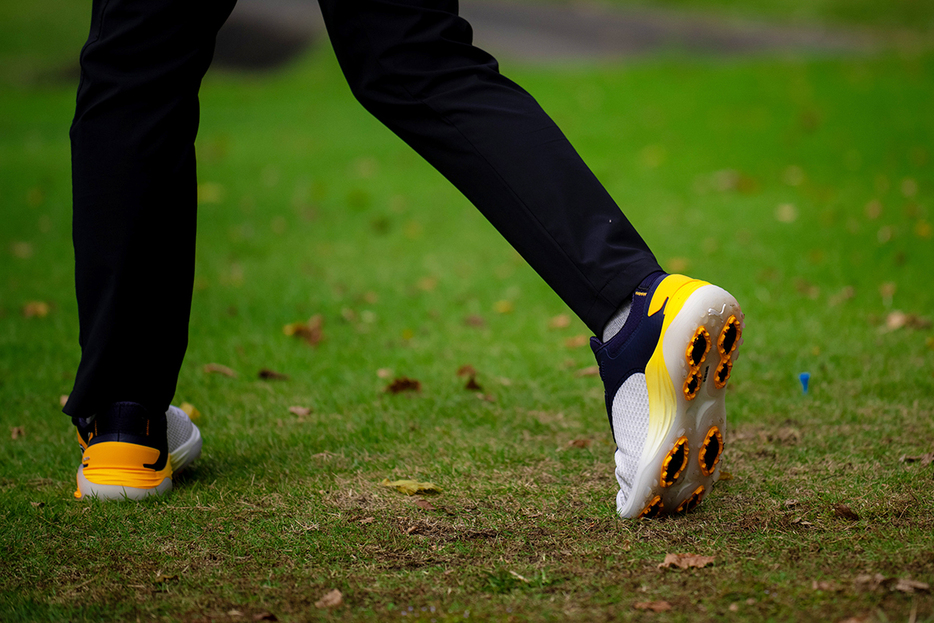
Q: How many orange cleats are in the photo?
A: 8